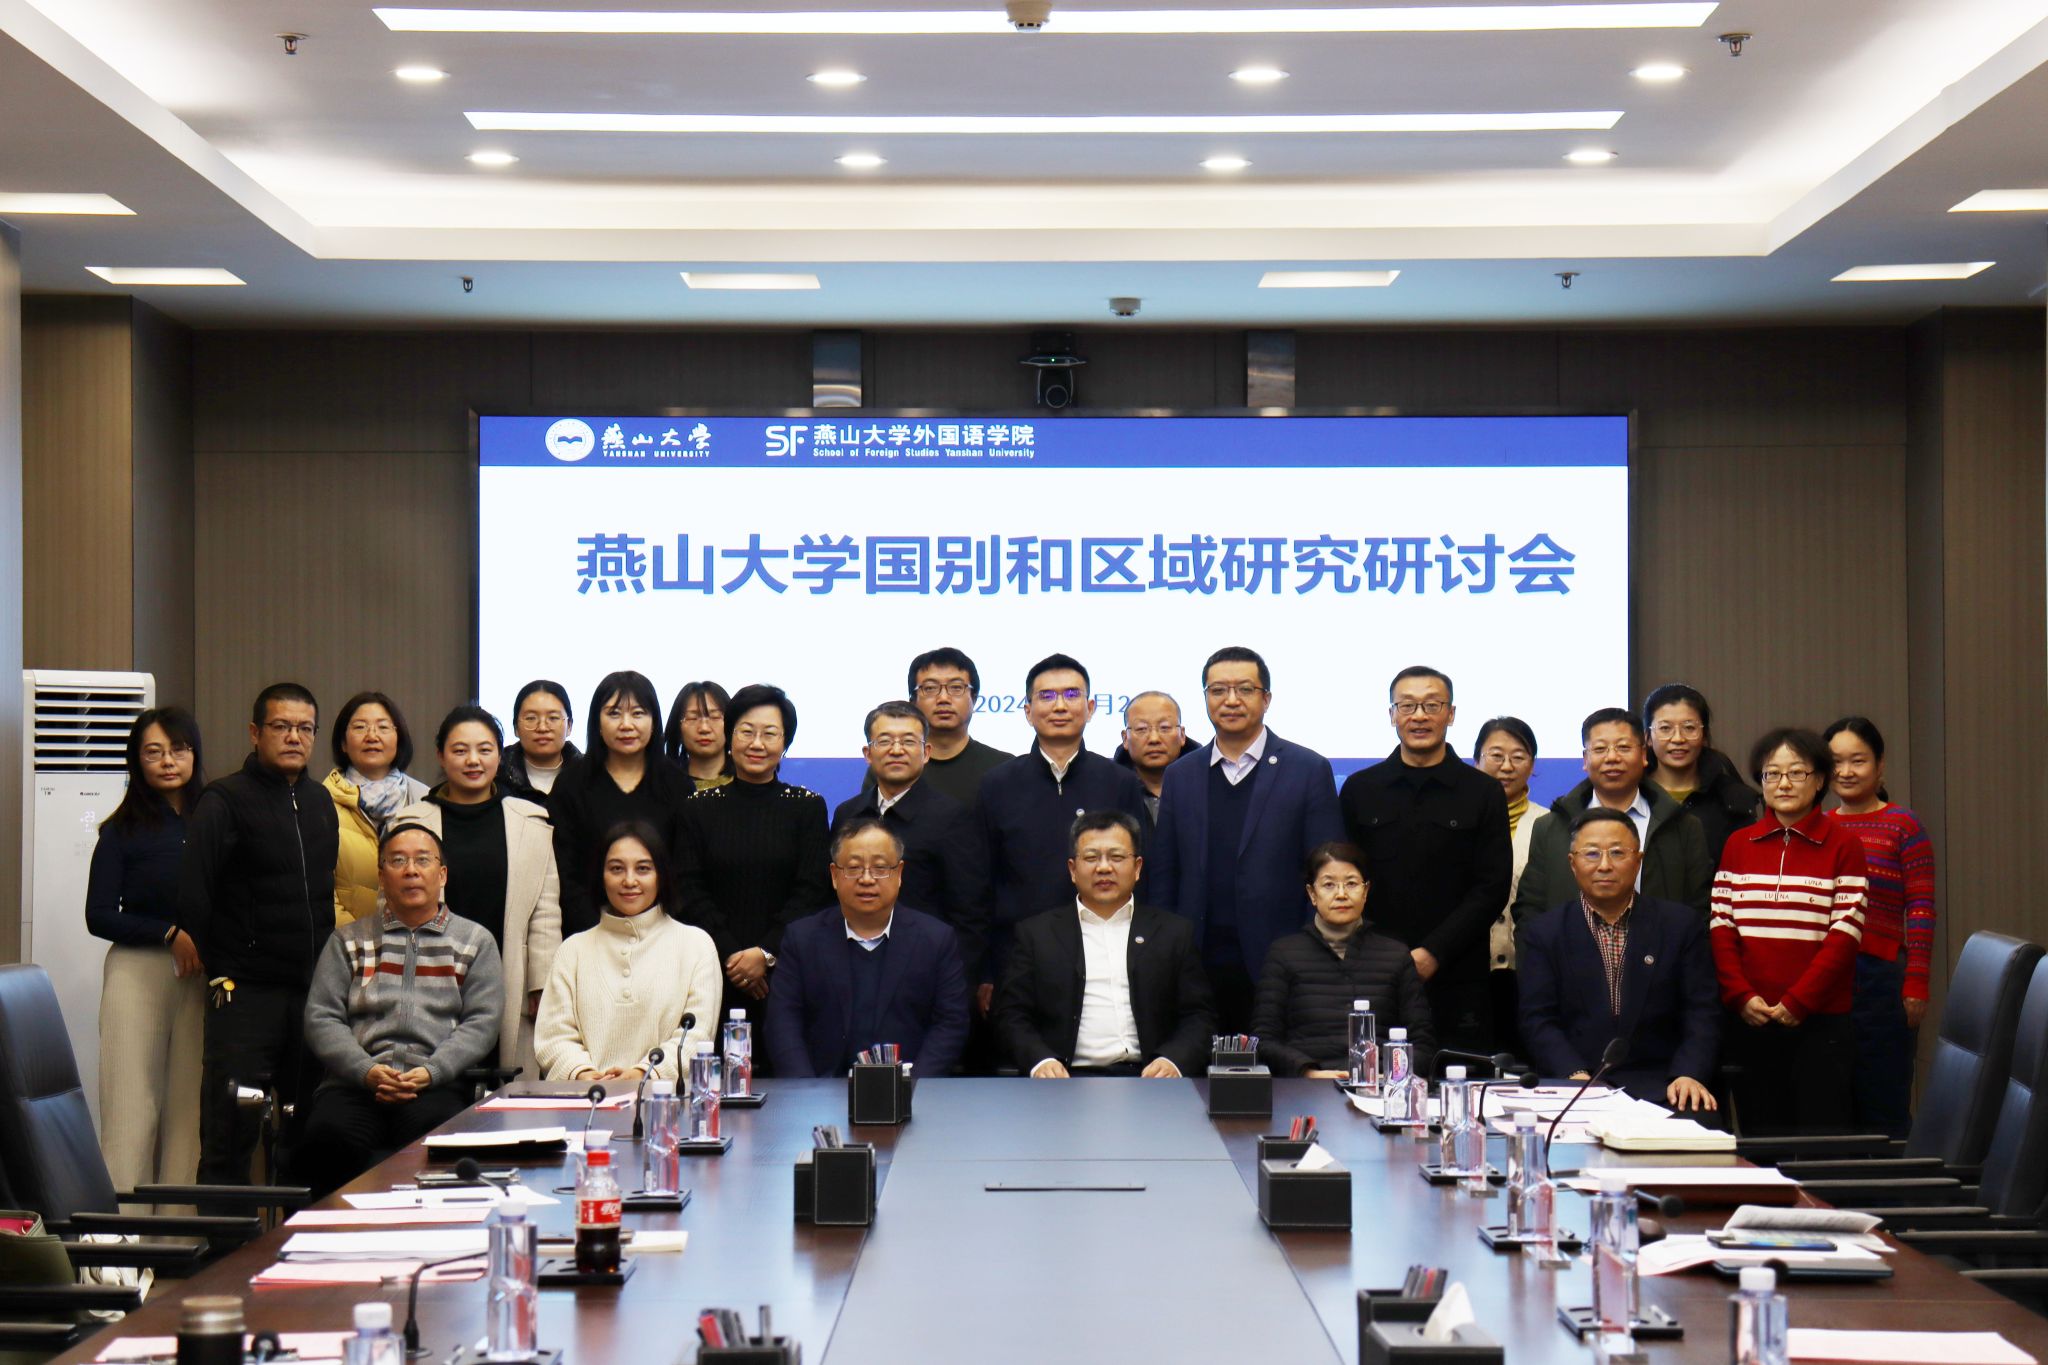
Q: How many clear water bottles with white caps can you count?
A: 12